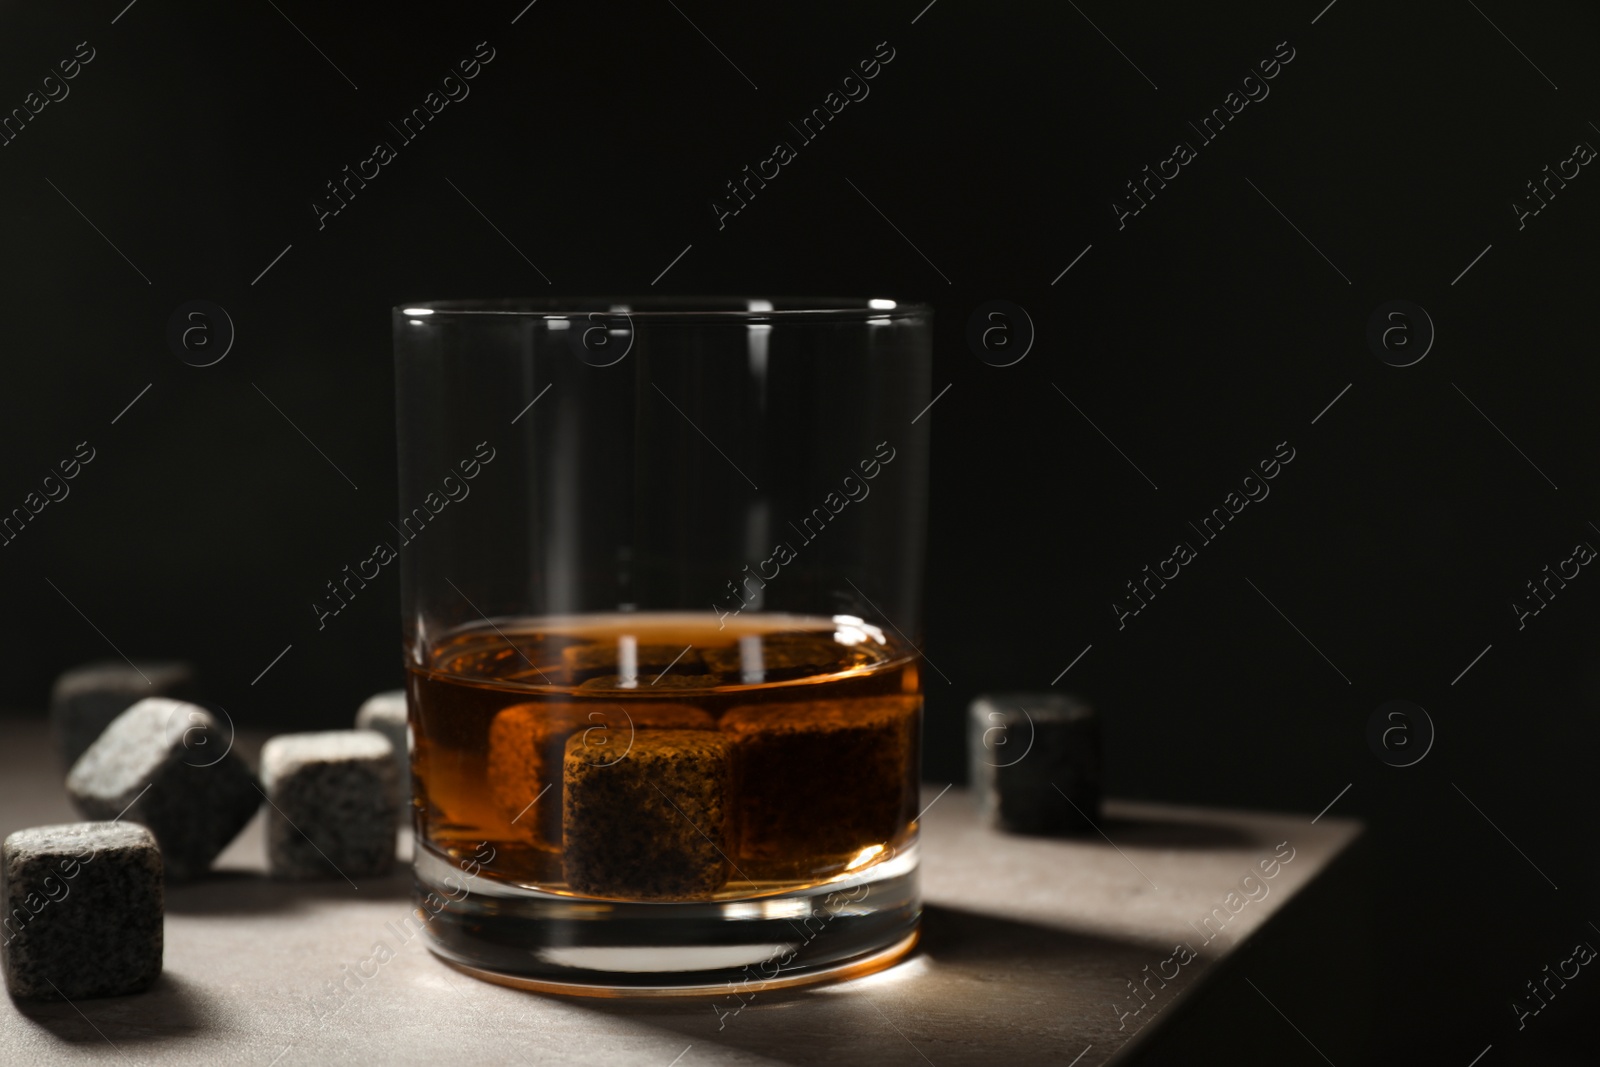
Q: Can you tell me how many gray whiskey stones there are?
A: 6